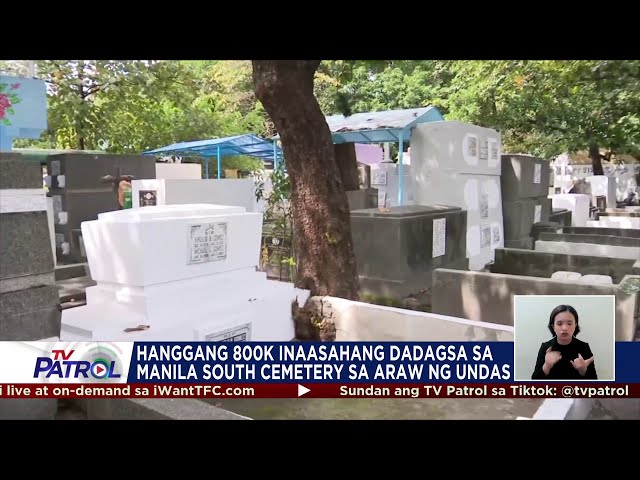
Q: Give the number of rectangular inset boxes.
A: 1